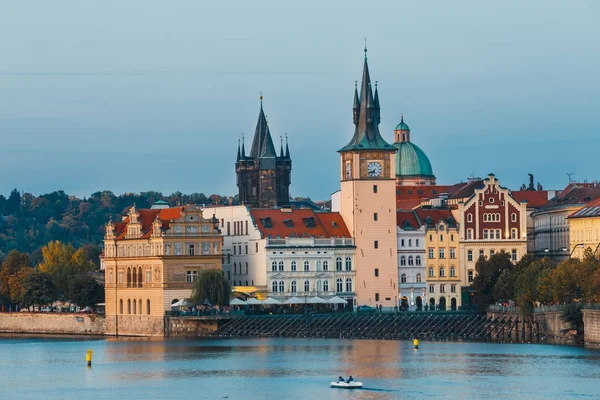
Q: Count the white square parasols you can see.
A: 7